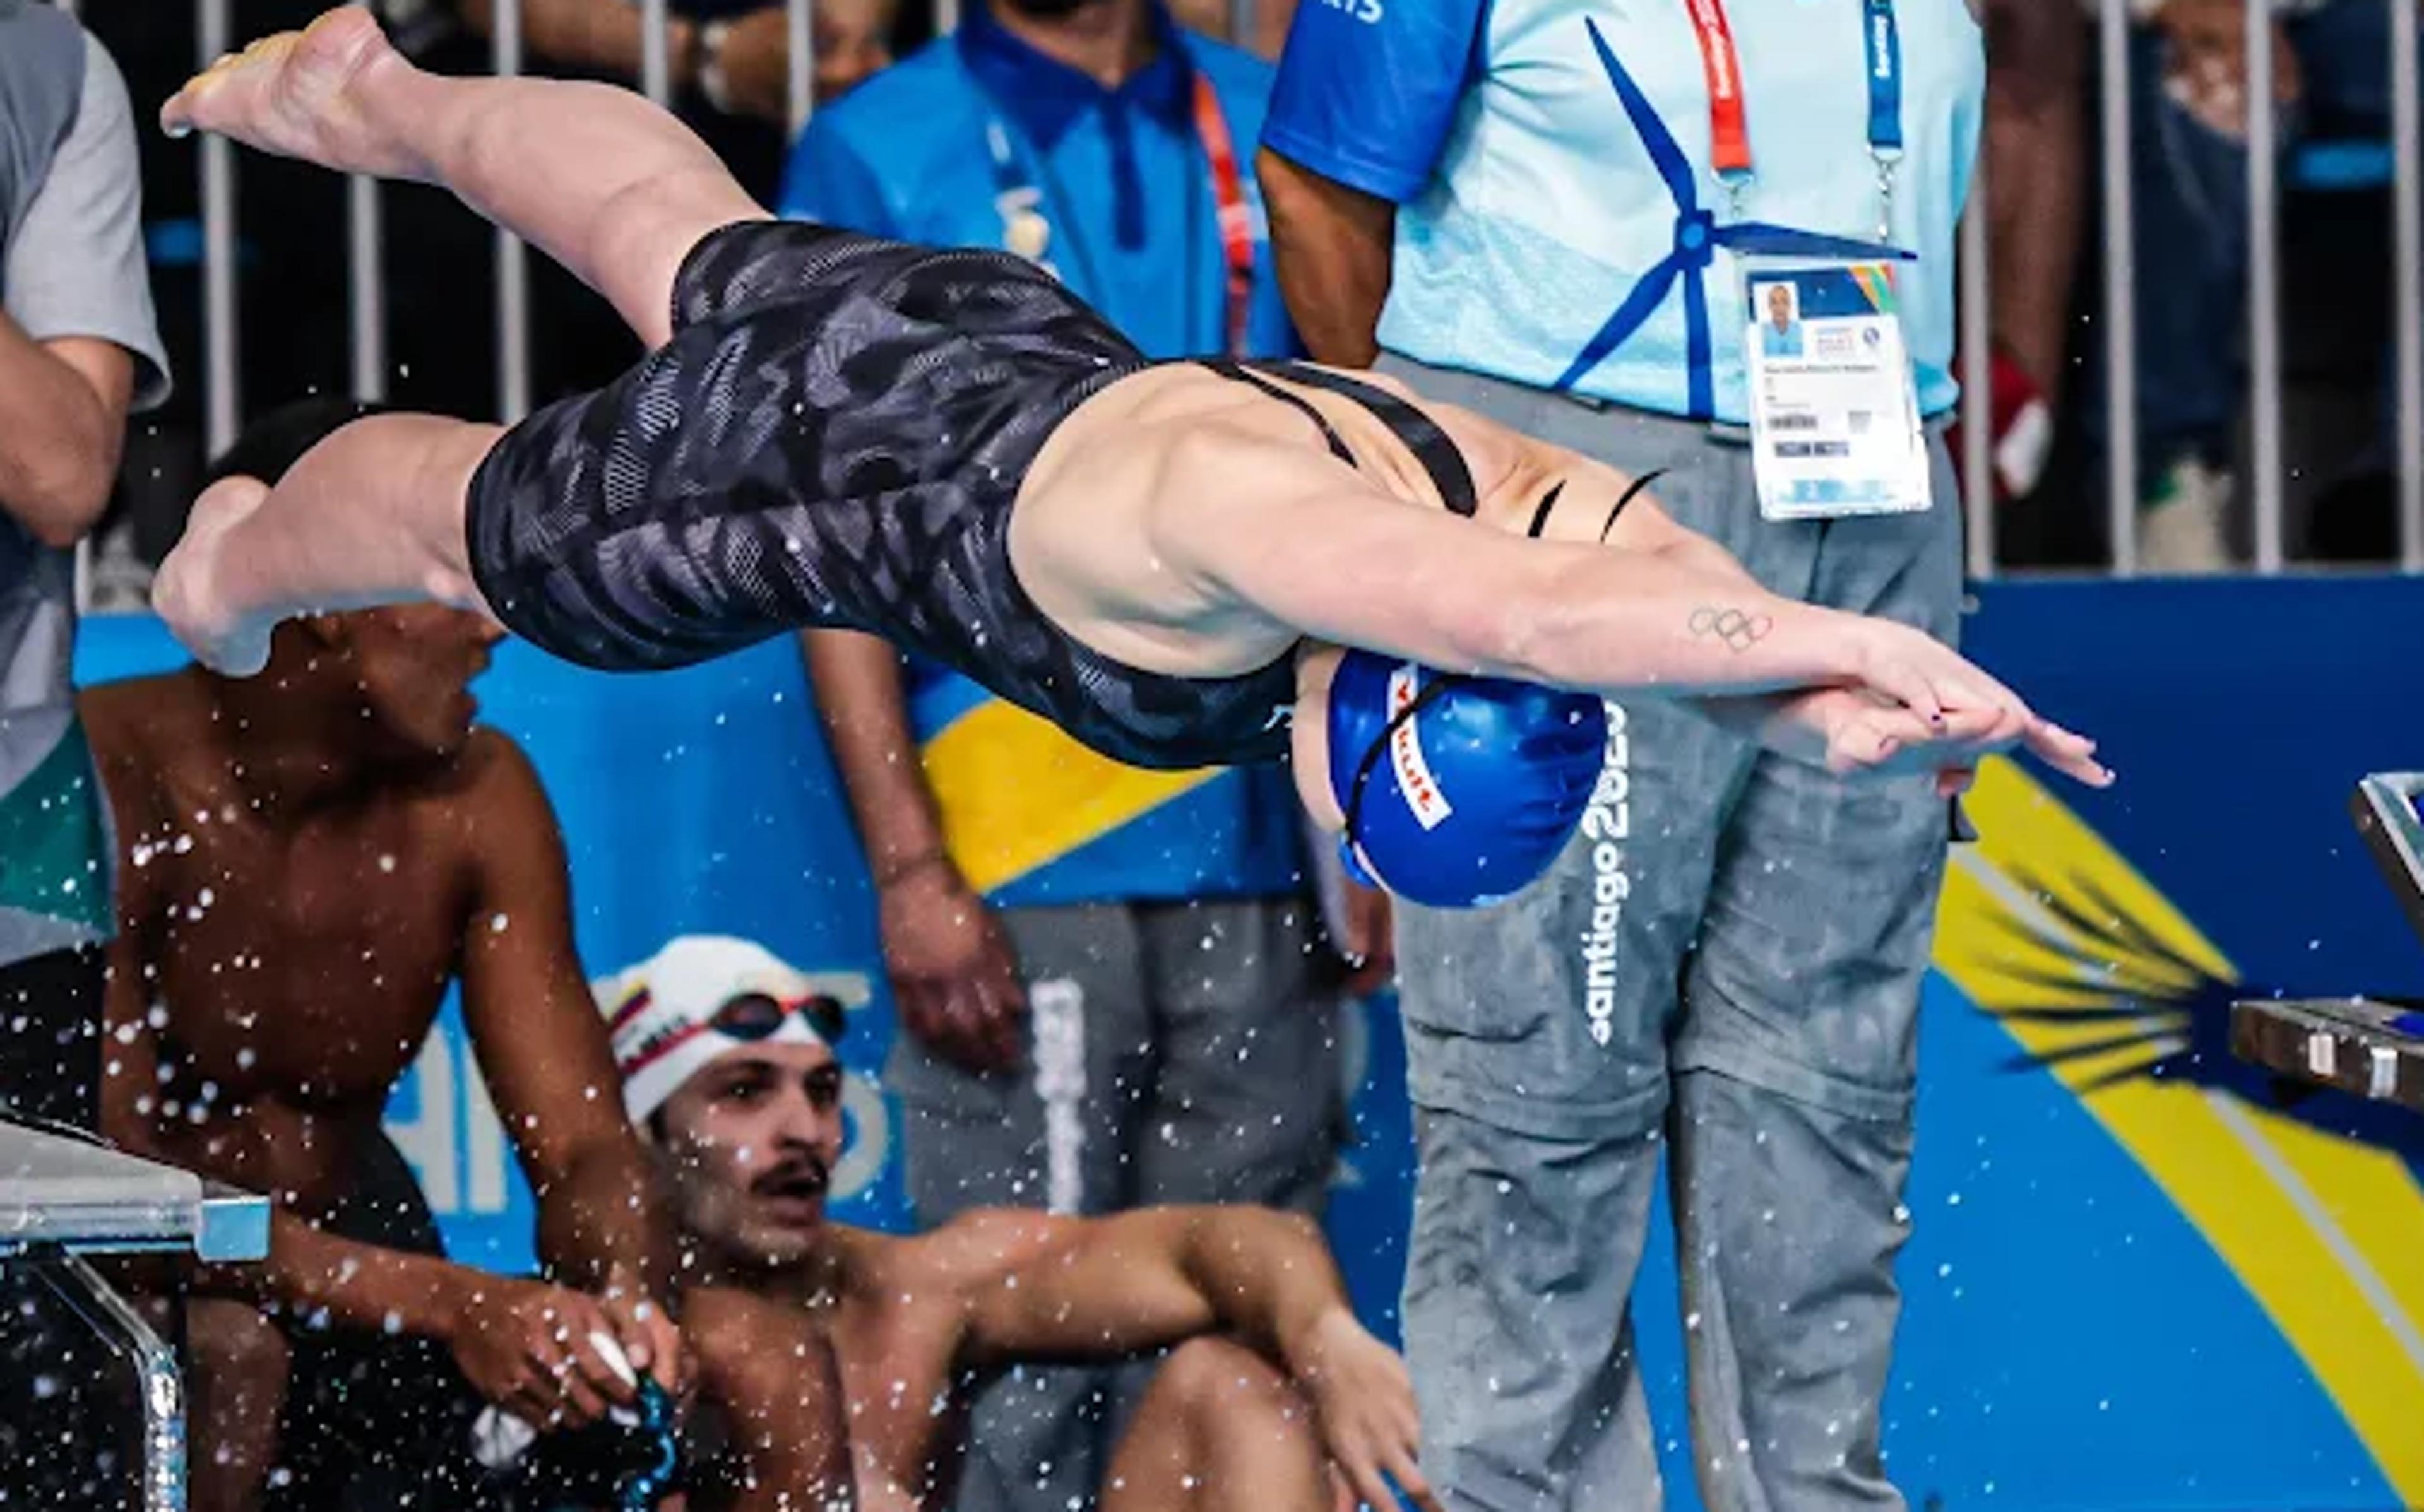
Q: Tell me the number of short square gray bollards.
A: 0